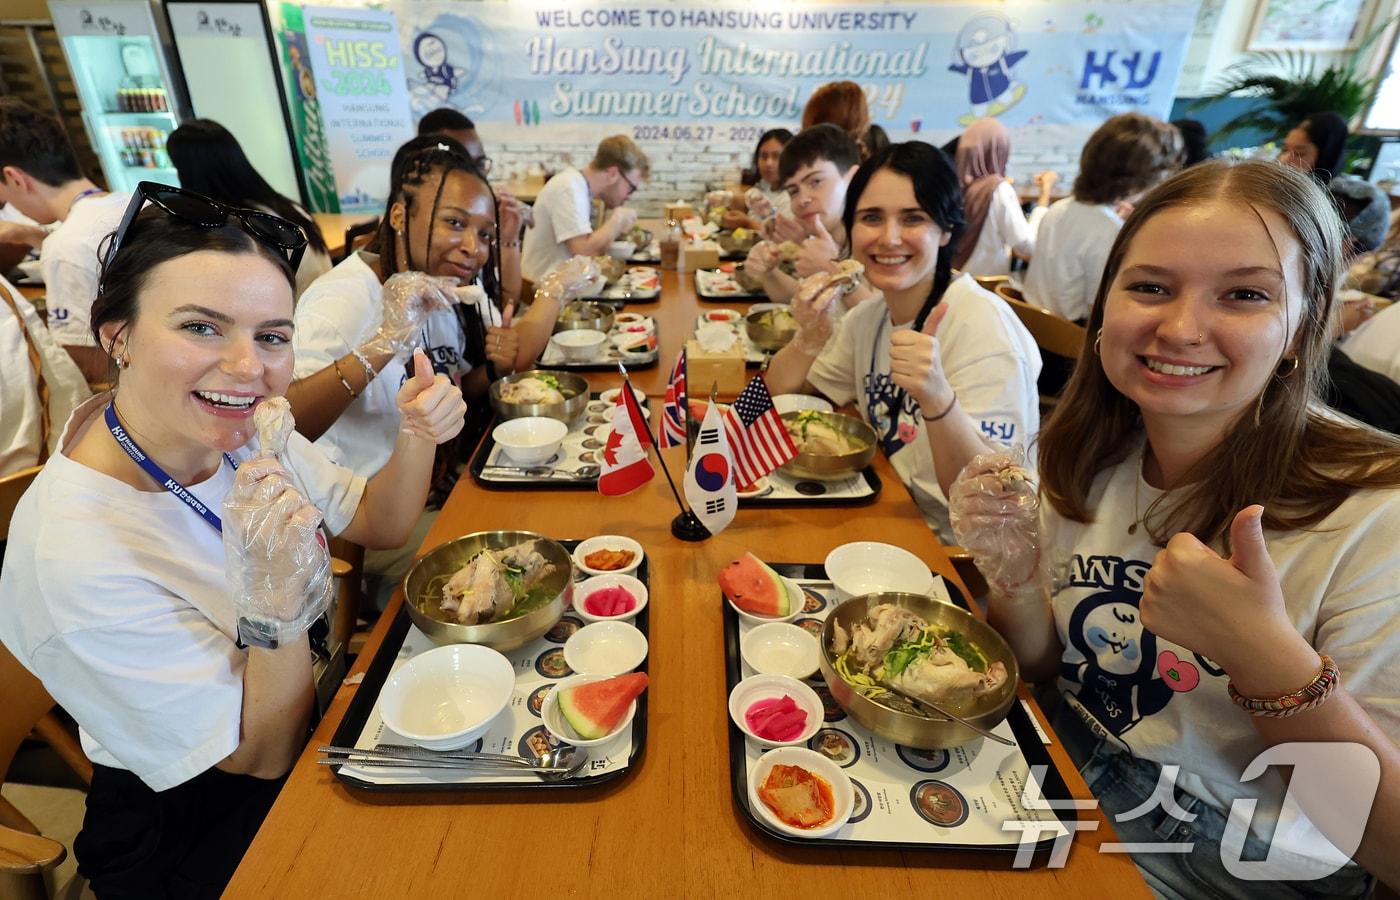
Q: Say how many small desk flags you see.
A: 4